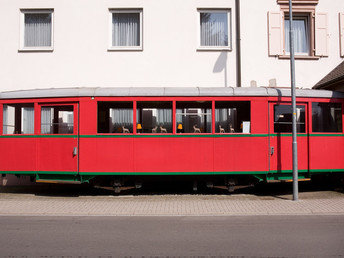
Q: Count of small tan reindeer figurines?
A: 6